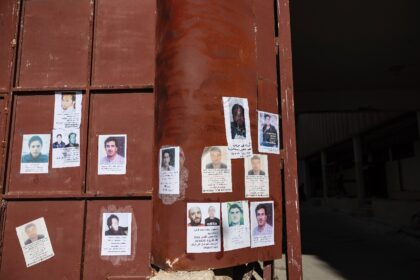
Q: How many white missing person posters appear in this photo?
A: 14